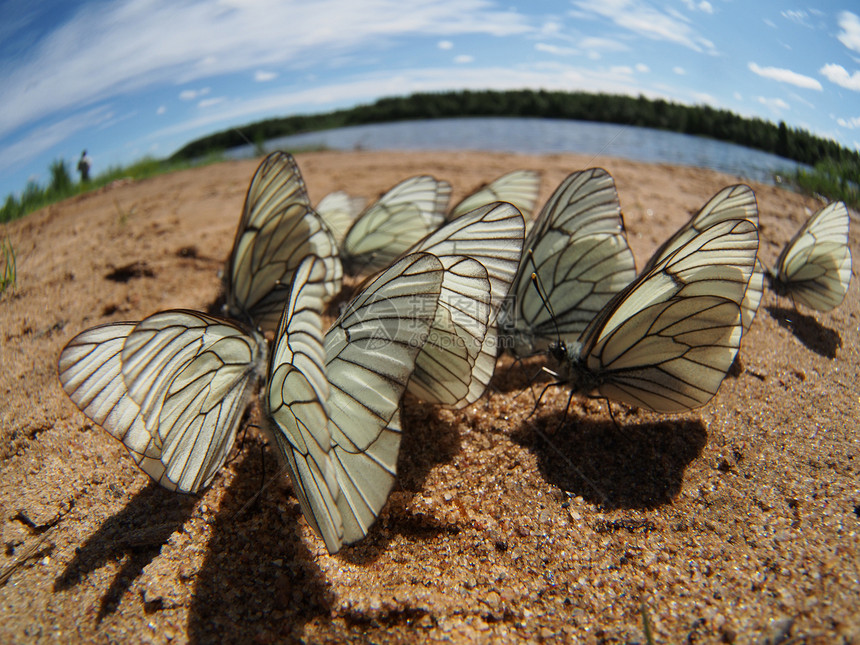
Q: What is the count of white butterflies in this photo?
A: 10